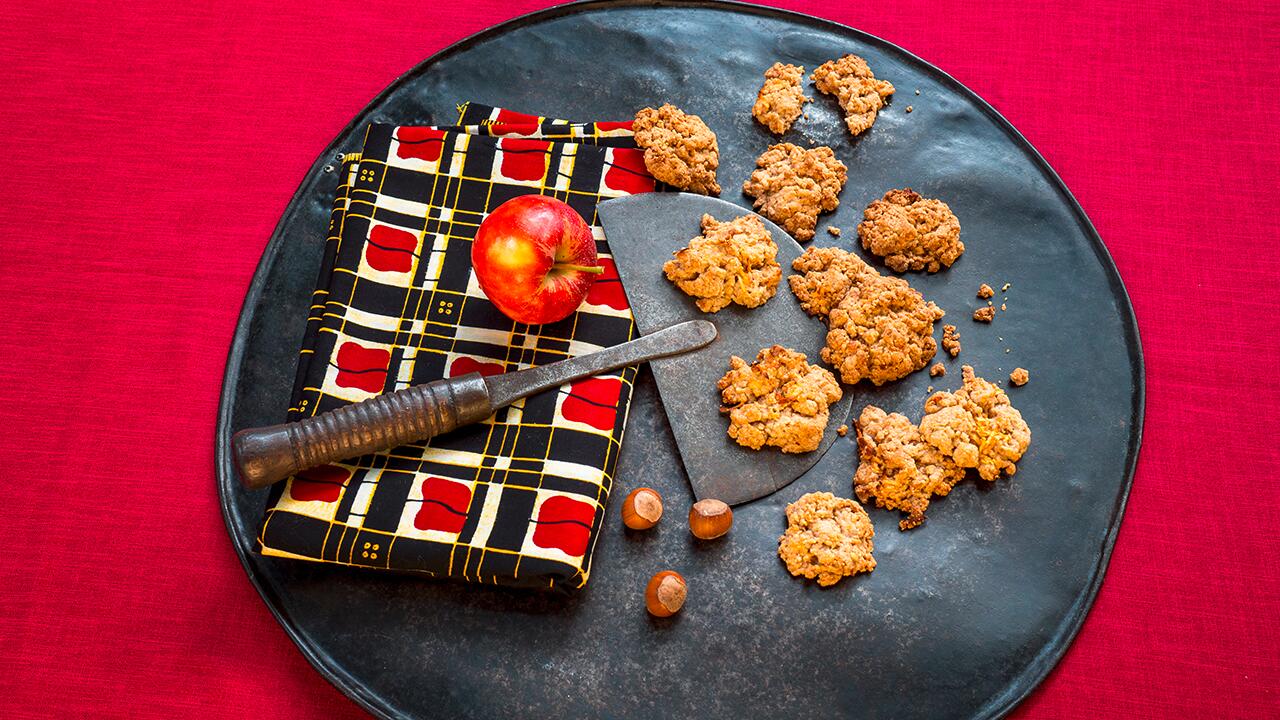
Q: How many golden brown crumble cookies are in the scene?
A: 12